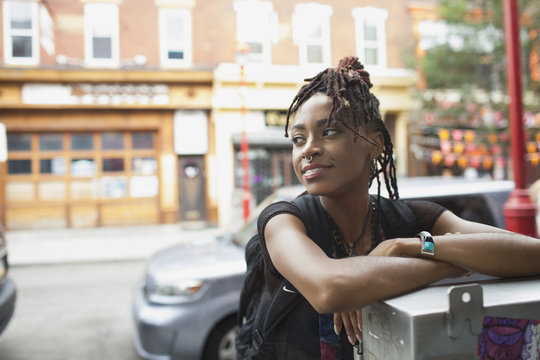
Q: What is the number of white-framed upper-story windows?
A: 6